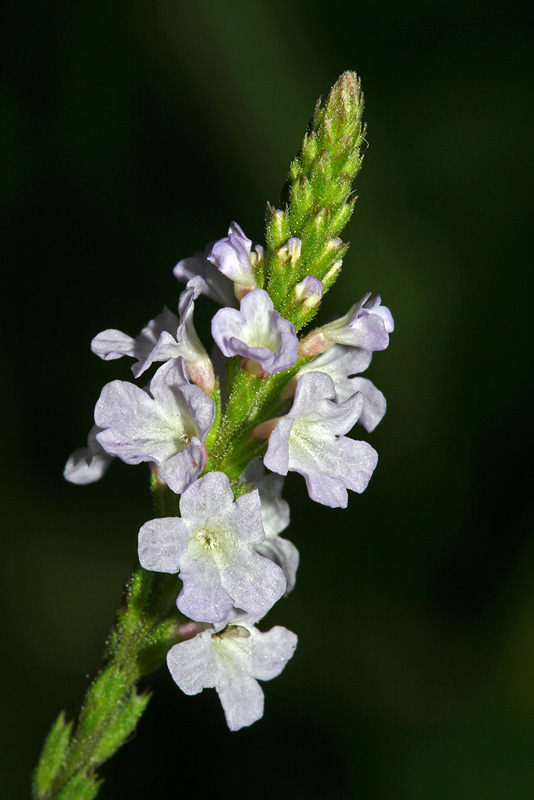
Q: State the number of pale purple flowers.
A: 12